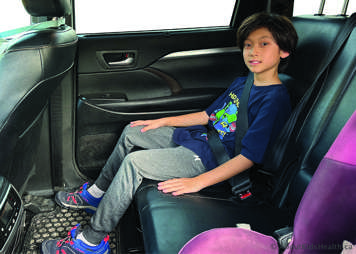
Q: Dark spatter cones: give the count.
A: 0